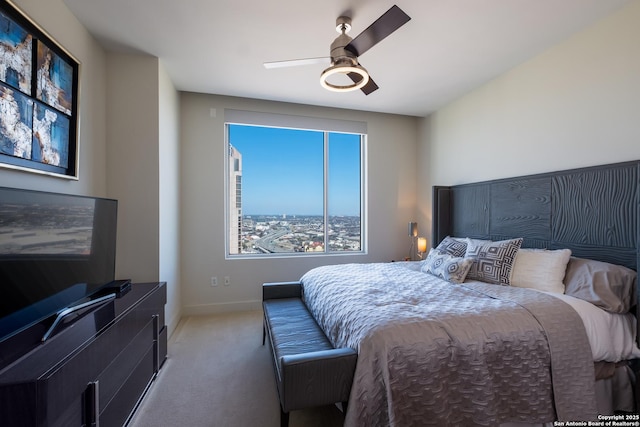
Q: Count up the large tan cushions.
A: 1